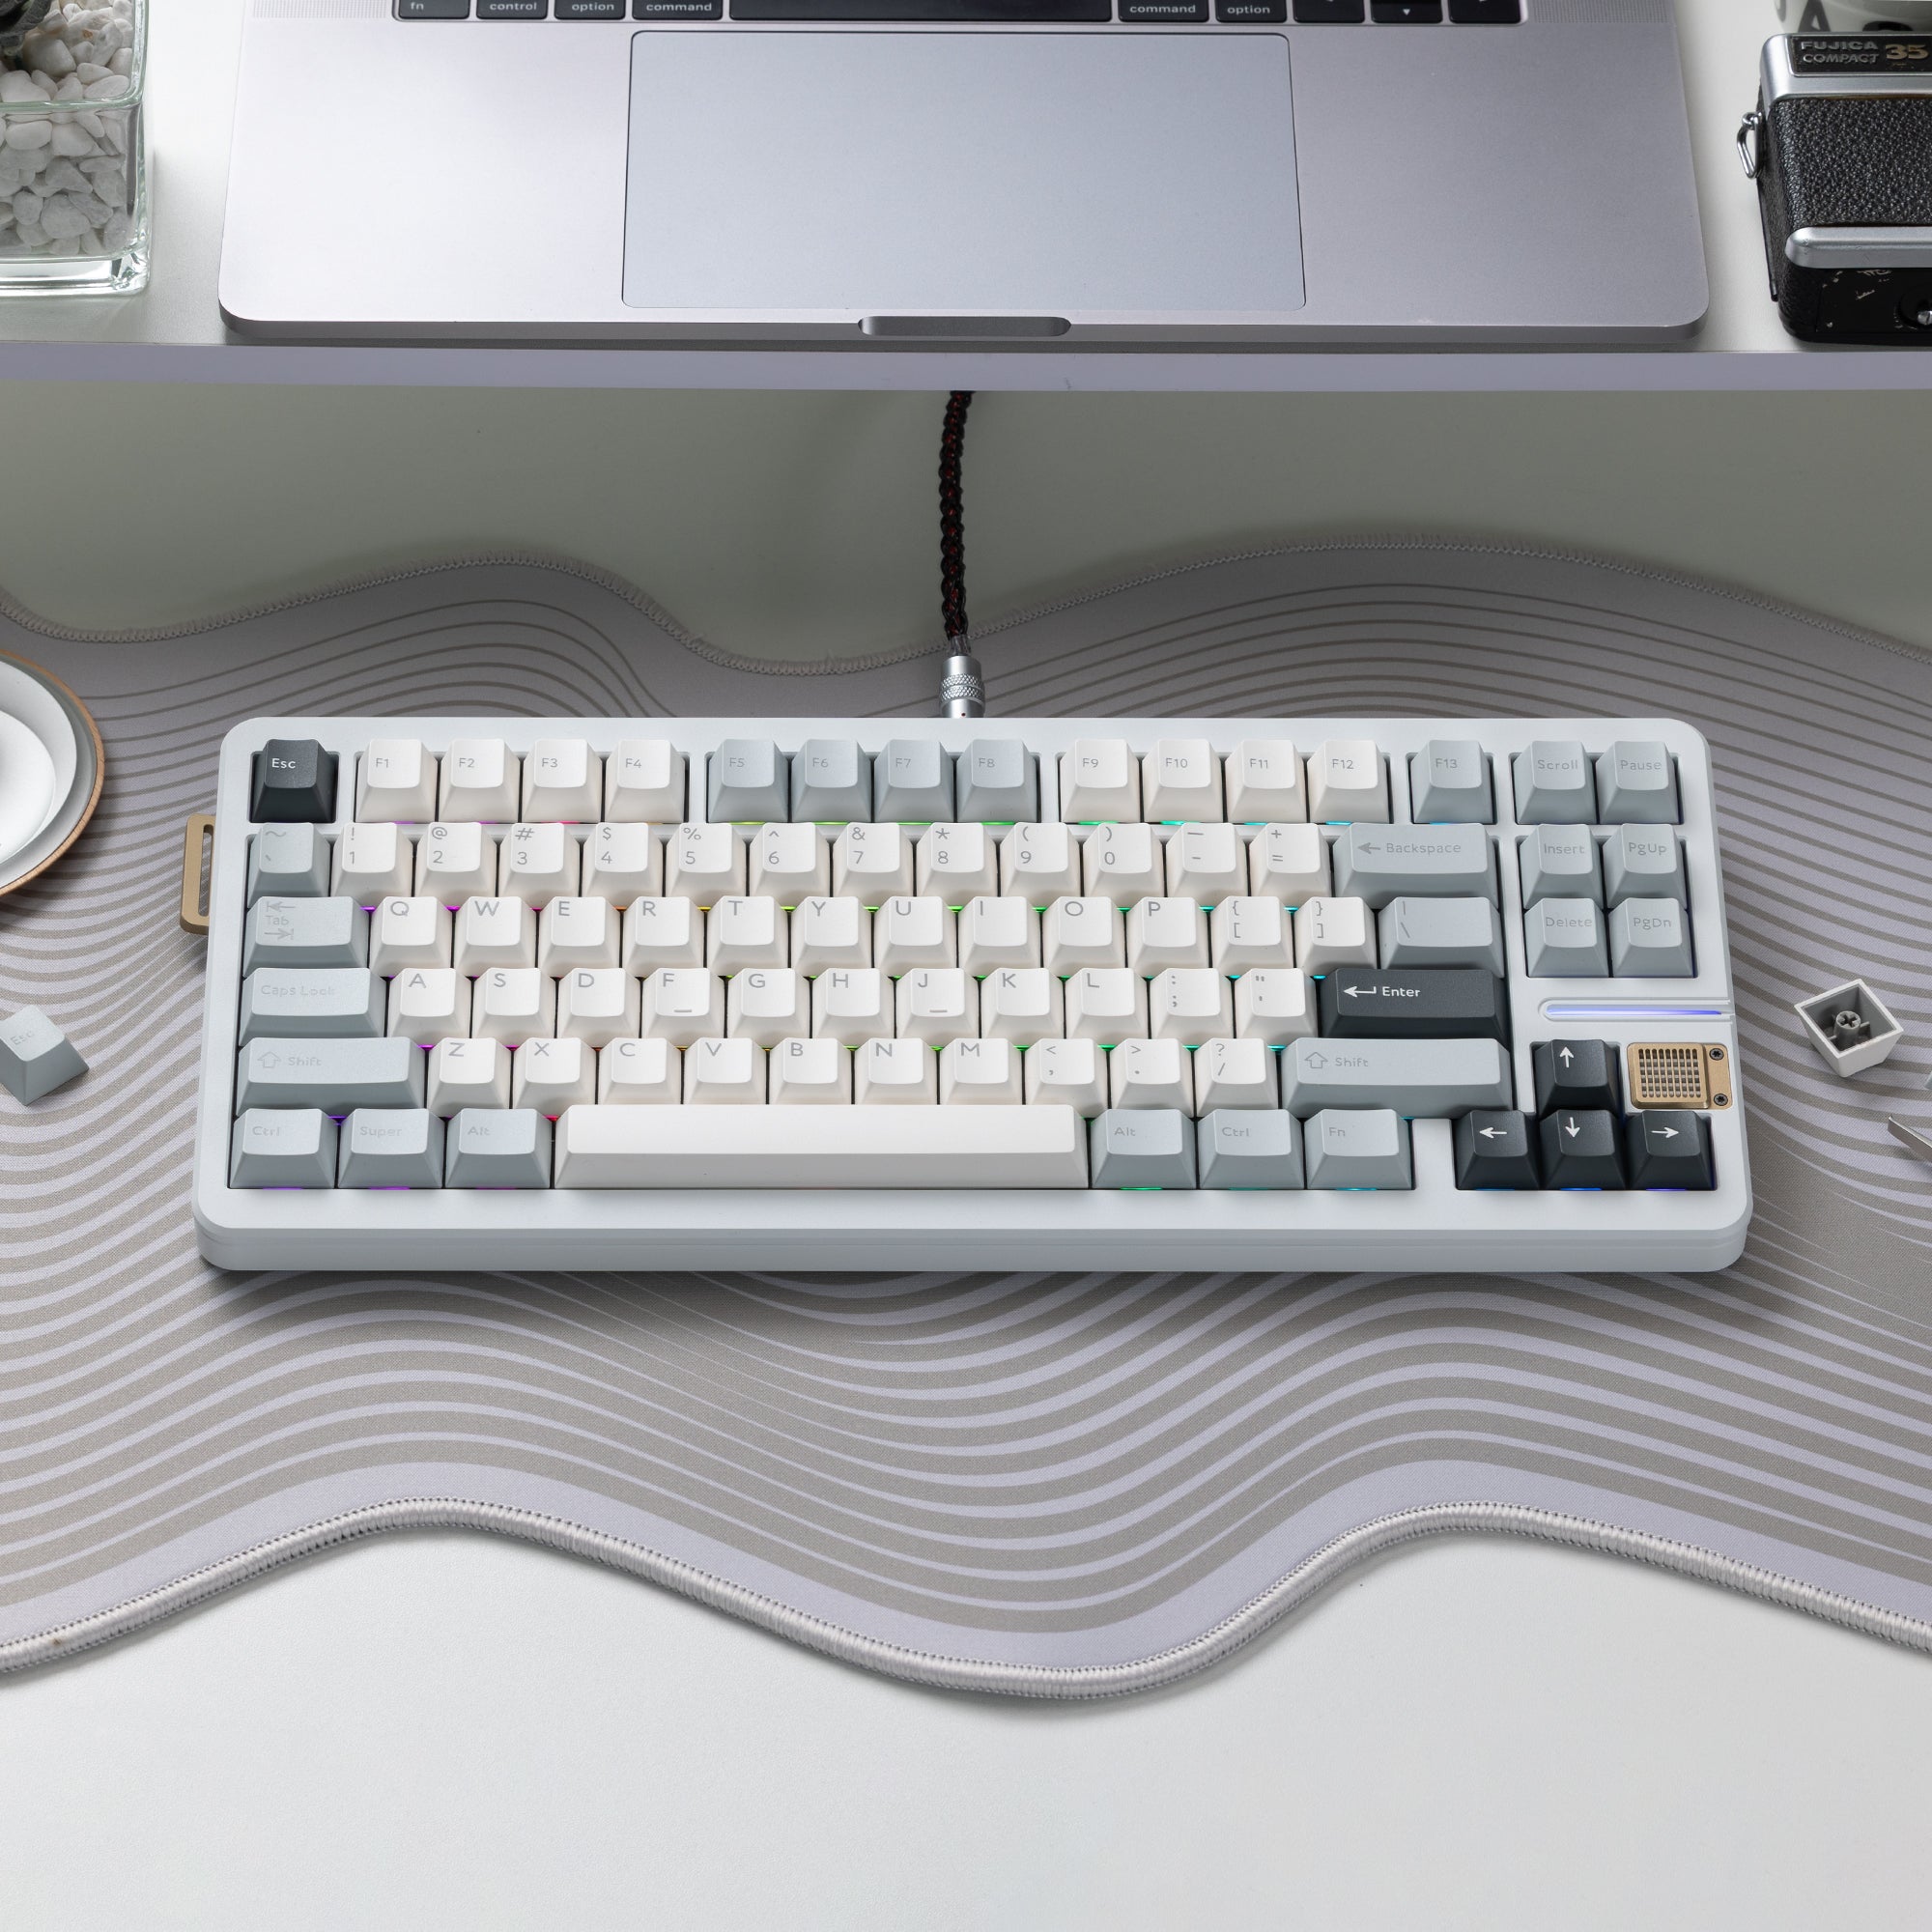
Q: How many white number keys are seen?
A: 10